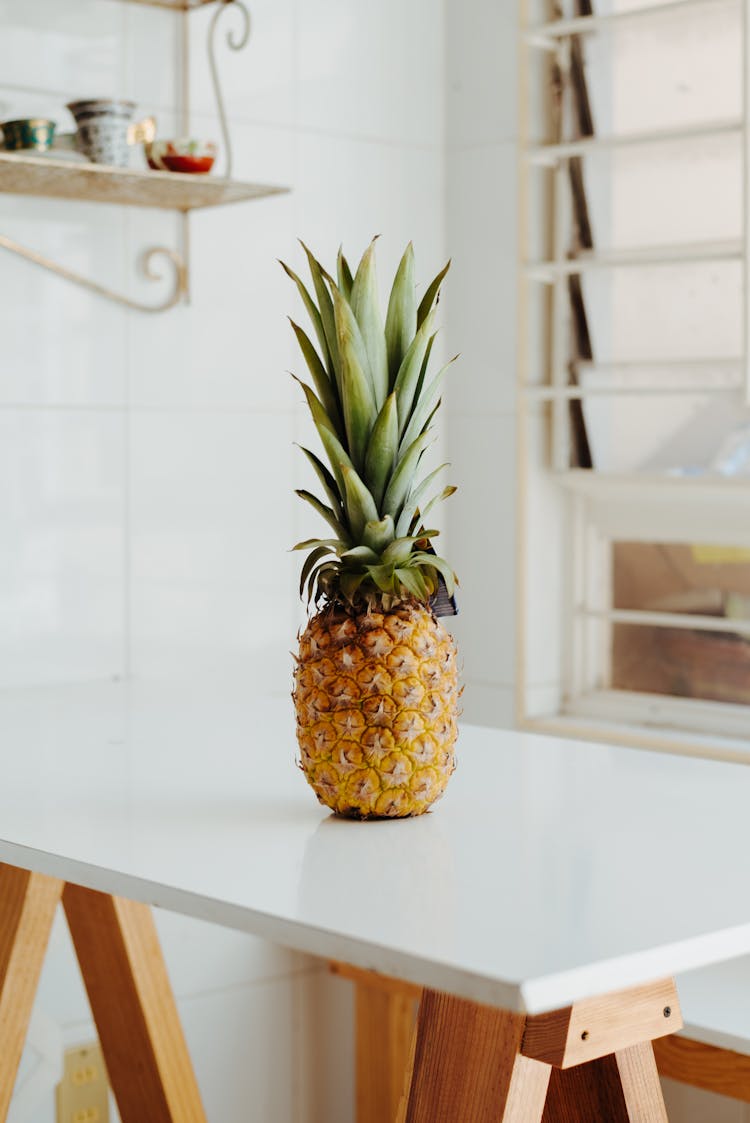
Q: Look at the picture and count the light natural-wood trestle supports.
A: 2